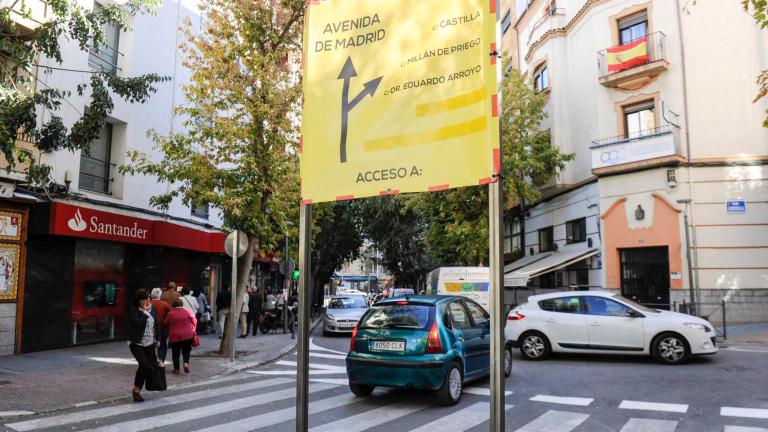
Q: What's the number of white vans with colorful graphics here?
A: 1